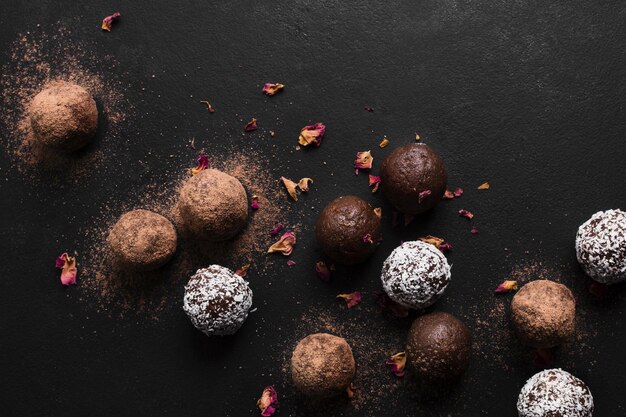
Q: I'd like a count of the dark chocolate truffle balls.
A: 3